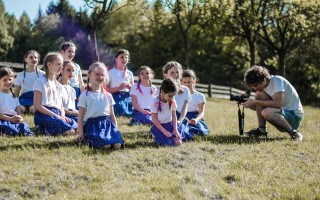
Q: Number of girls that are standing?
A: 0